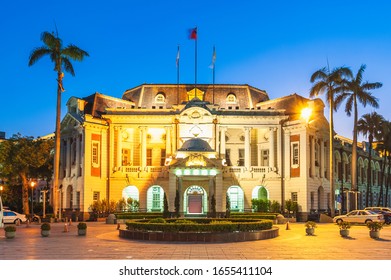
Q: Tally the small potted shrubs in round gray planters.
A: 6